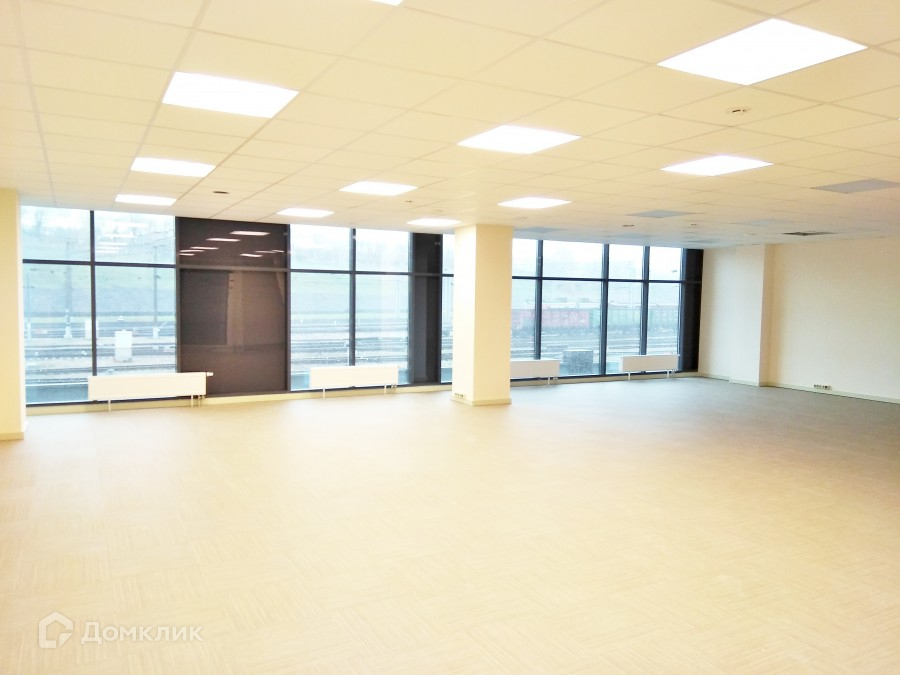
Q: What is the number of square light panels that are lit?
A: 11